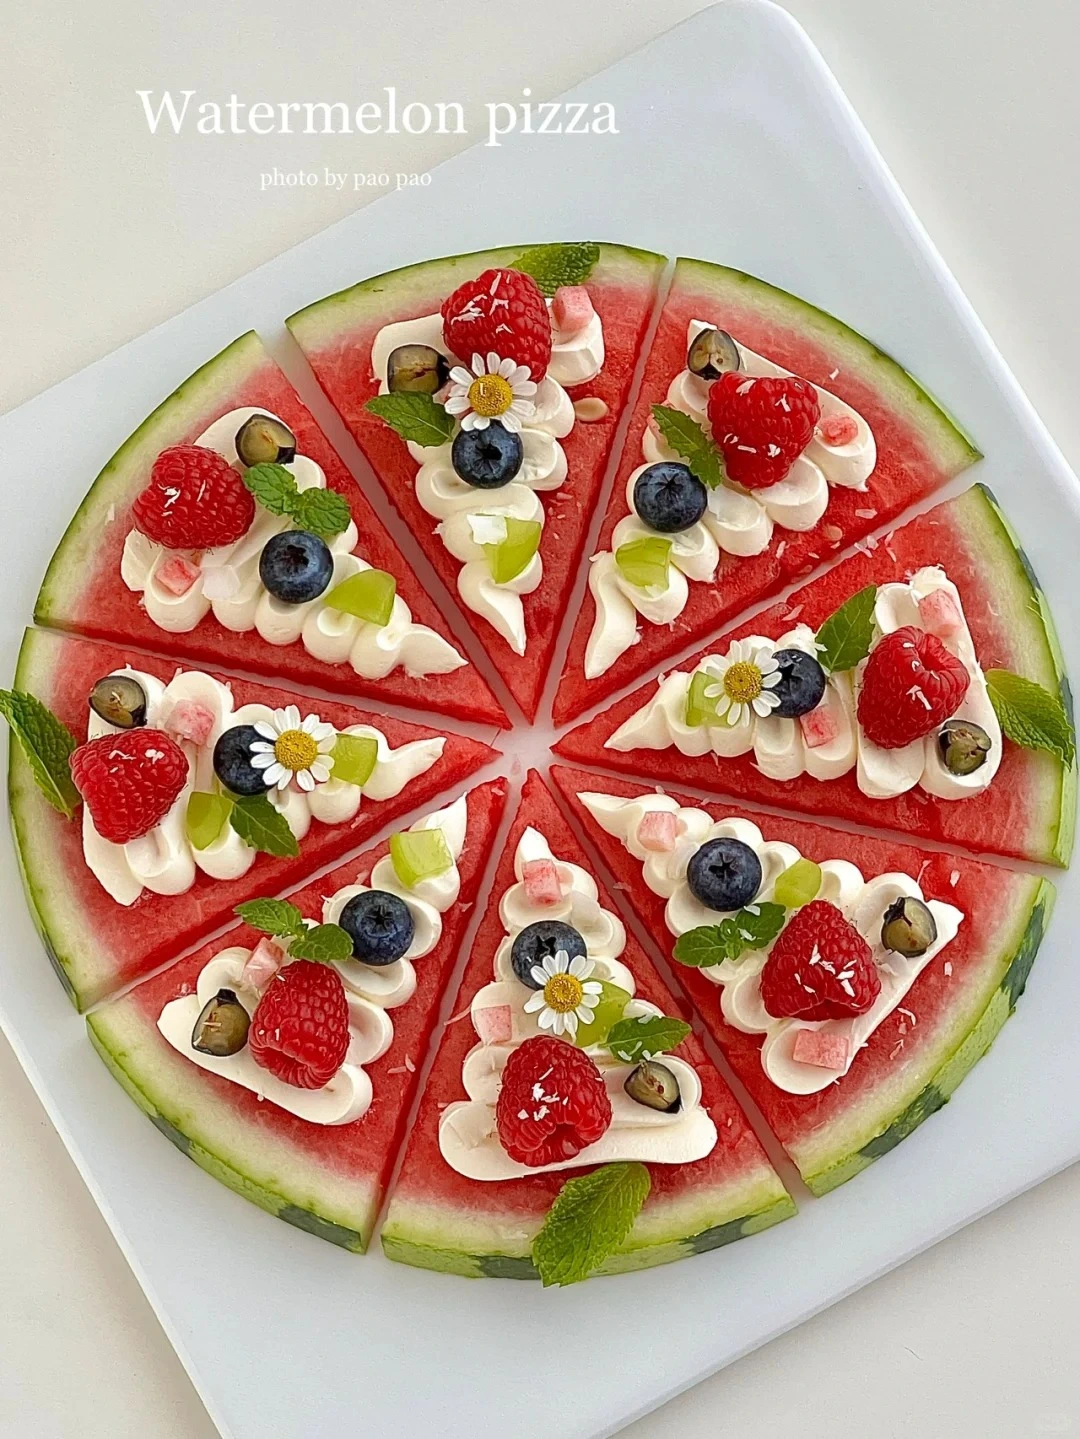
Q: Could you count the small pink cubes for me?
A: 11